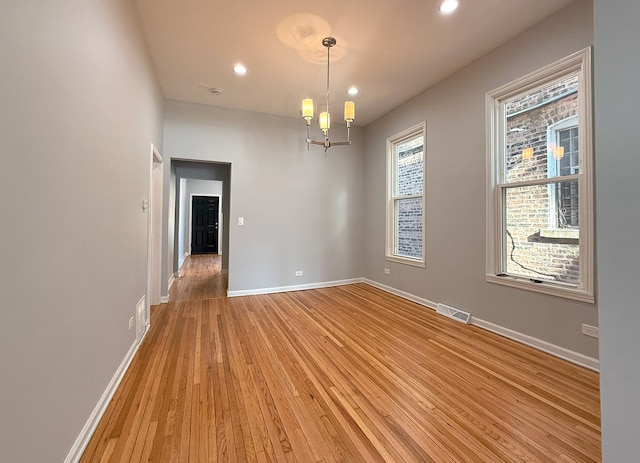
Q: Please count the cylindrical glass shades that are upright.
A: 3